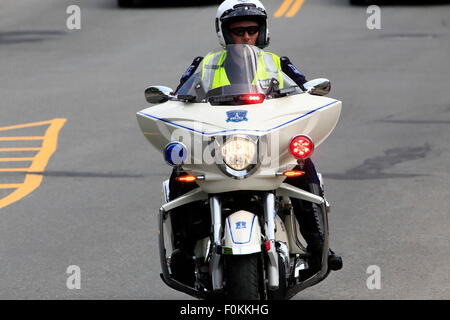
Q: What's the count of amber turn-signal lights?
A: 2